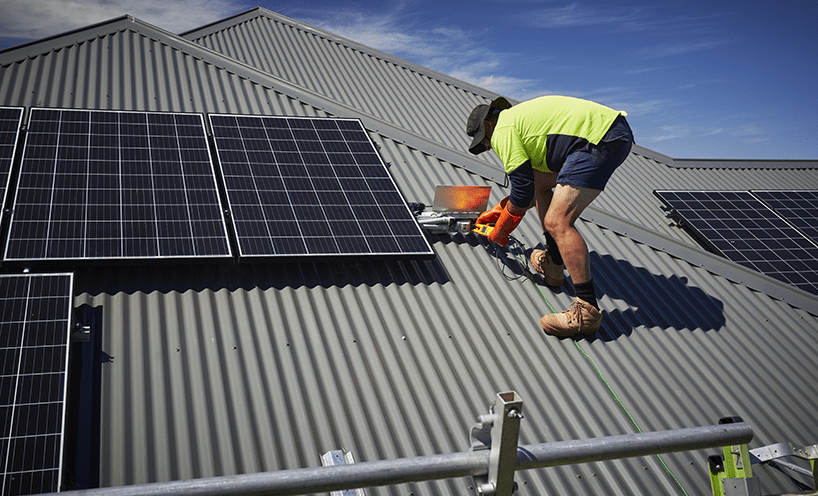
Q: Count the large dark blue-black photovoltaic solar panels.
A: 6